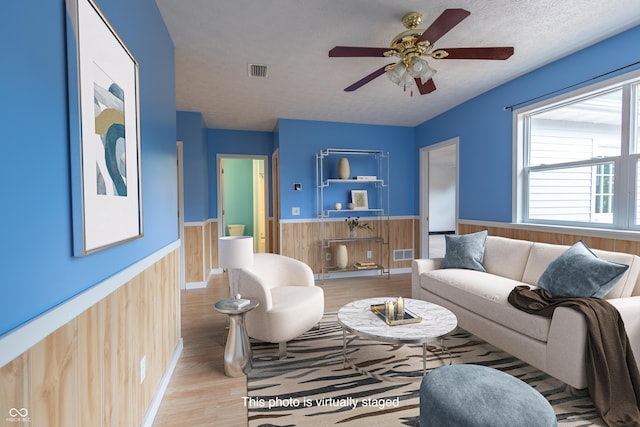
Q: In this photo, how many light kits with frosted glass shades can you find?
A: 1